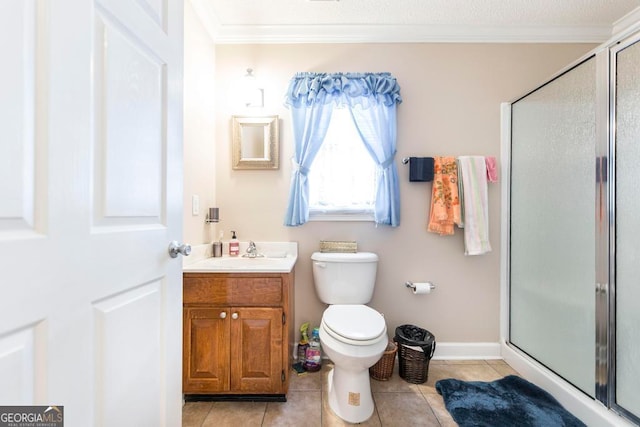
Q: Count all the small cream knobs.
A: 2